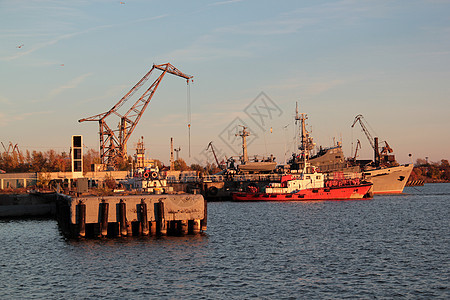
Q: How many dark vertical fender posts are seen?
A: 5